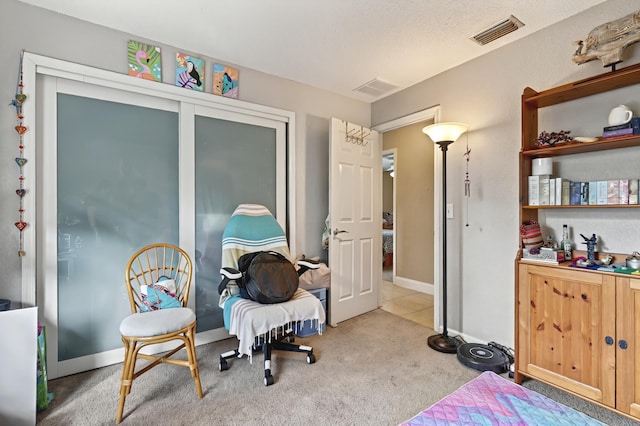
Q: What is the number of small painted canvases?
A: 3